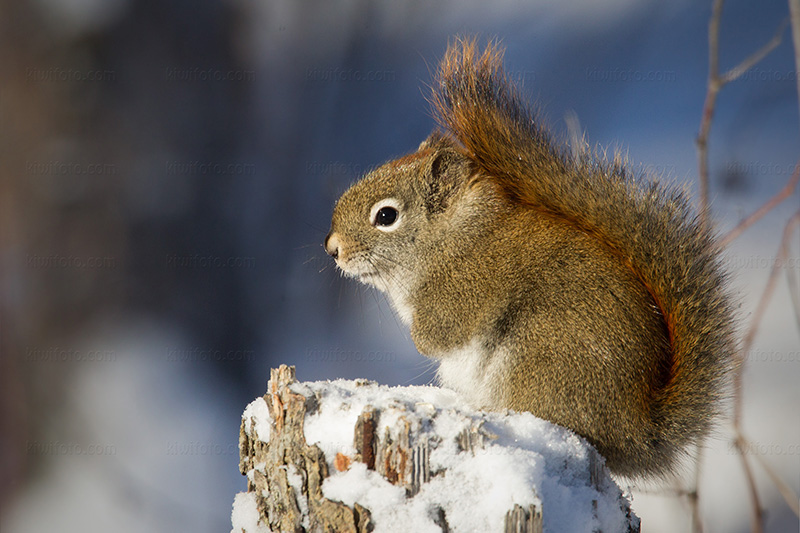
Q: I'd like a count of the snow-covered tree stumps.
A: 1